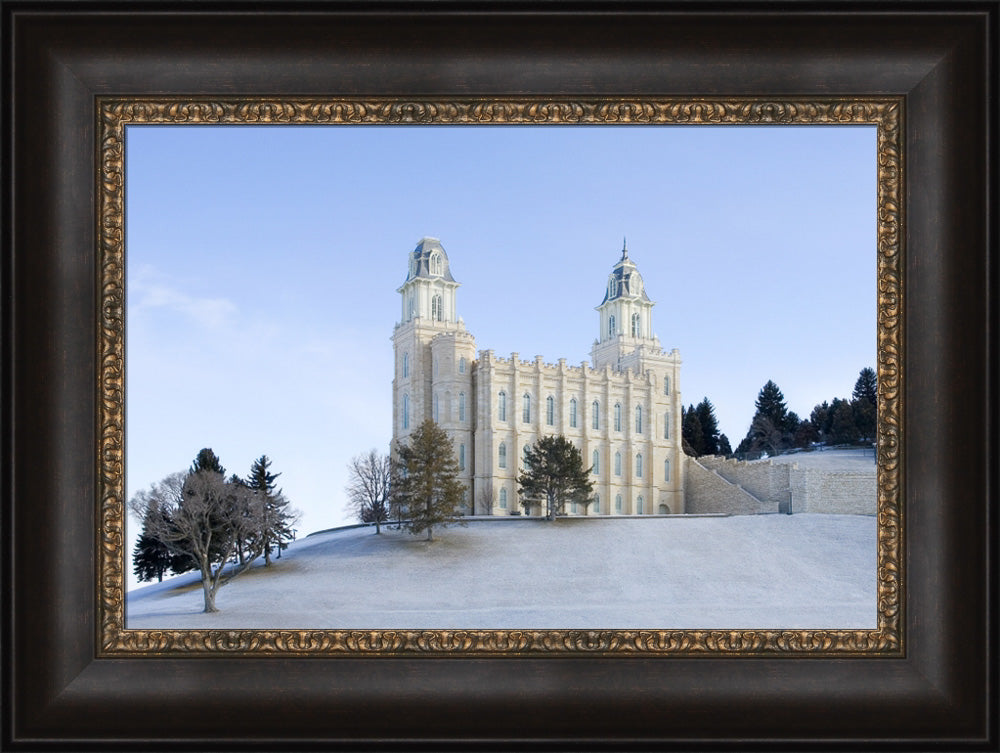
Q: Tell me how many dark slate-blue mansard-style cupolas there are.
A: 2